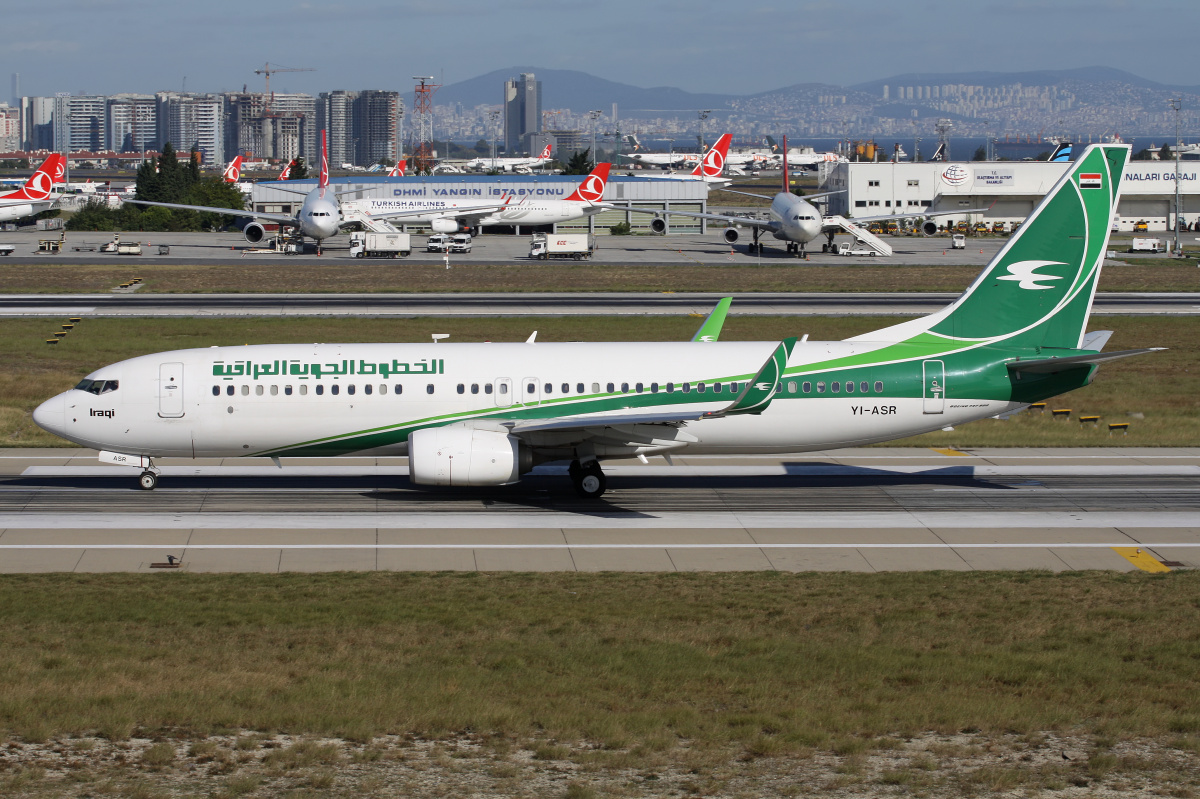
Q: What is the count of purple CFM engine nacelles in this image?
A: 0